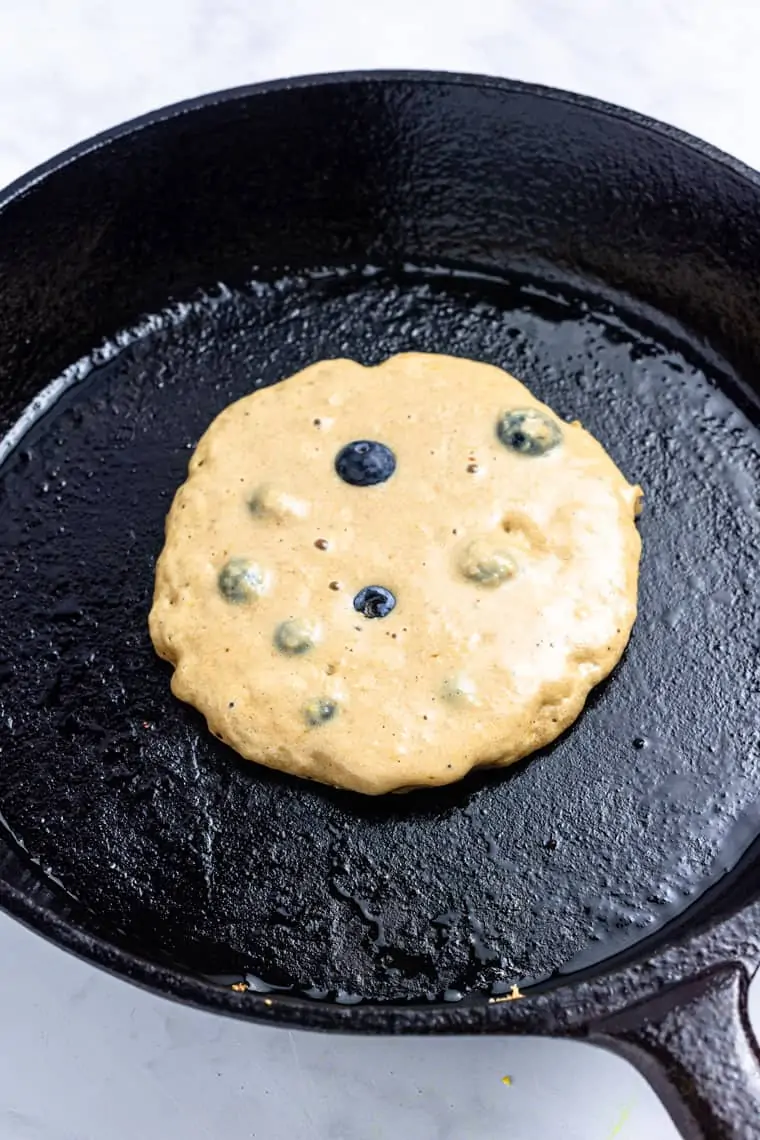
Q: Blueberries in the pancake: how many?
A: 9